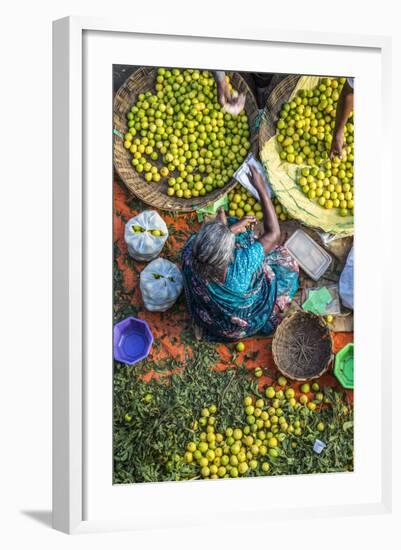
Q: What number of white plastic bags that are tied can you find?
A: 2